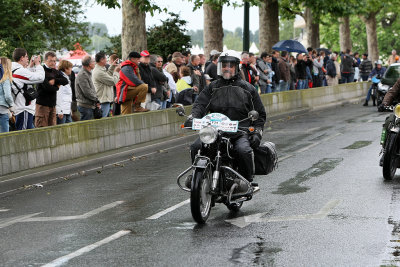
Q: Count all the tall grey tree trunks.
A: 6